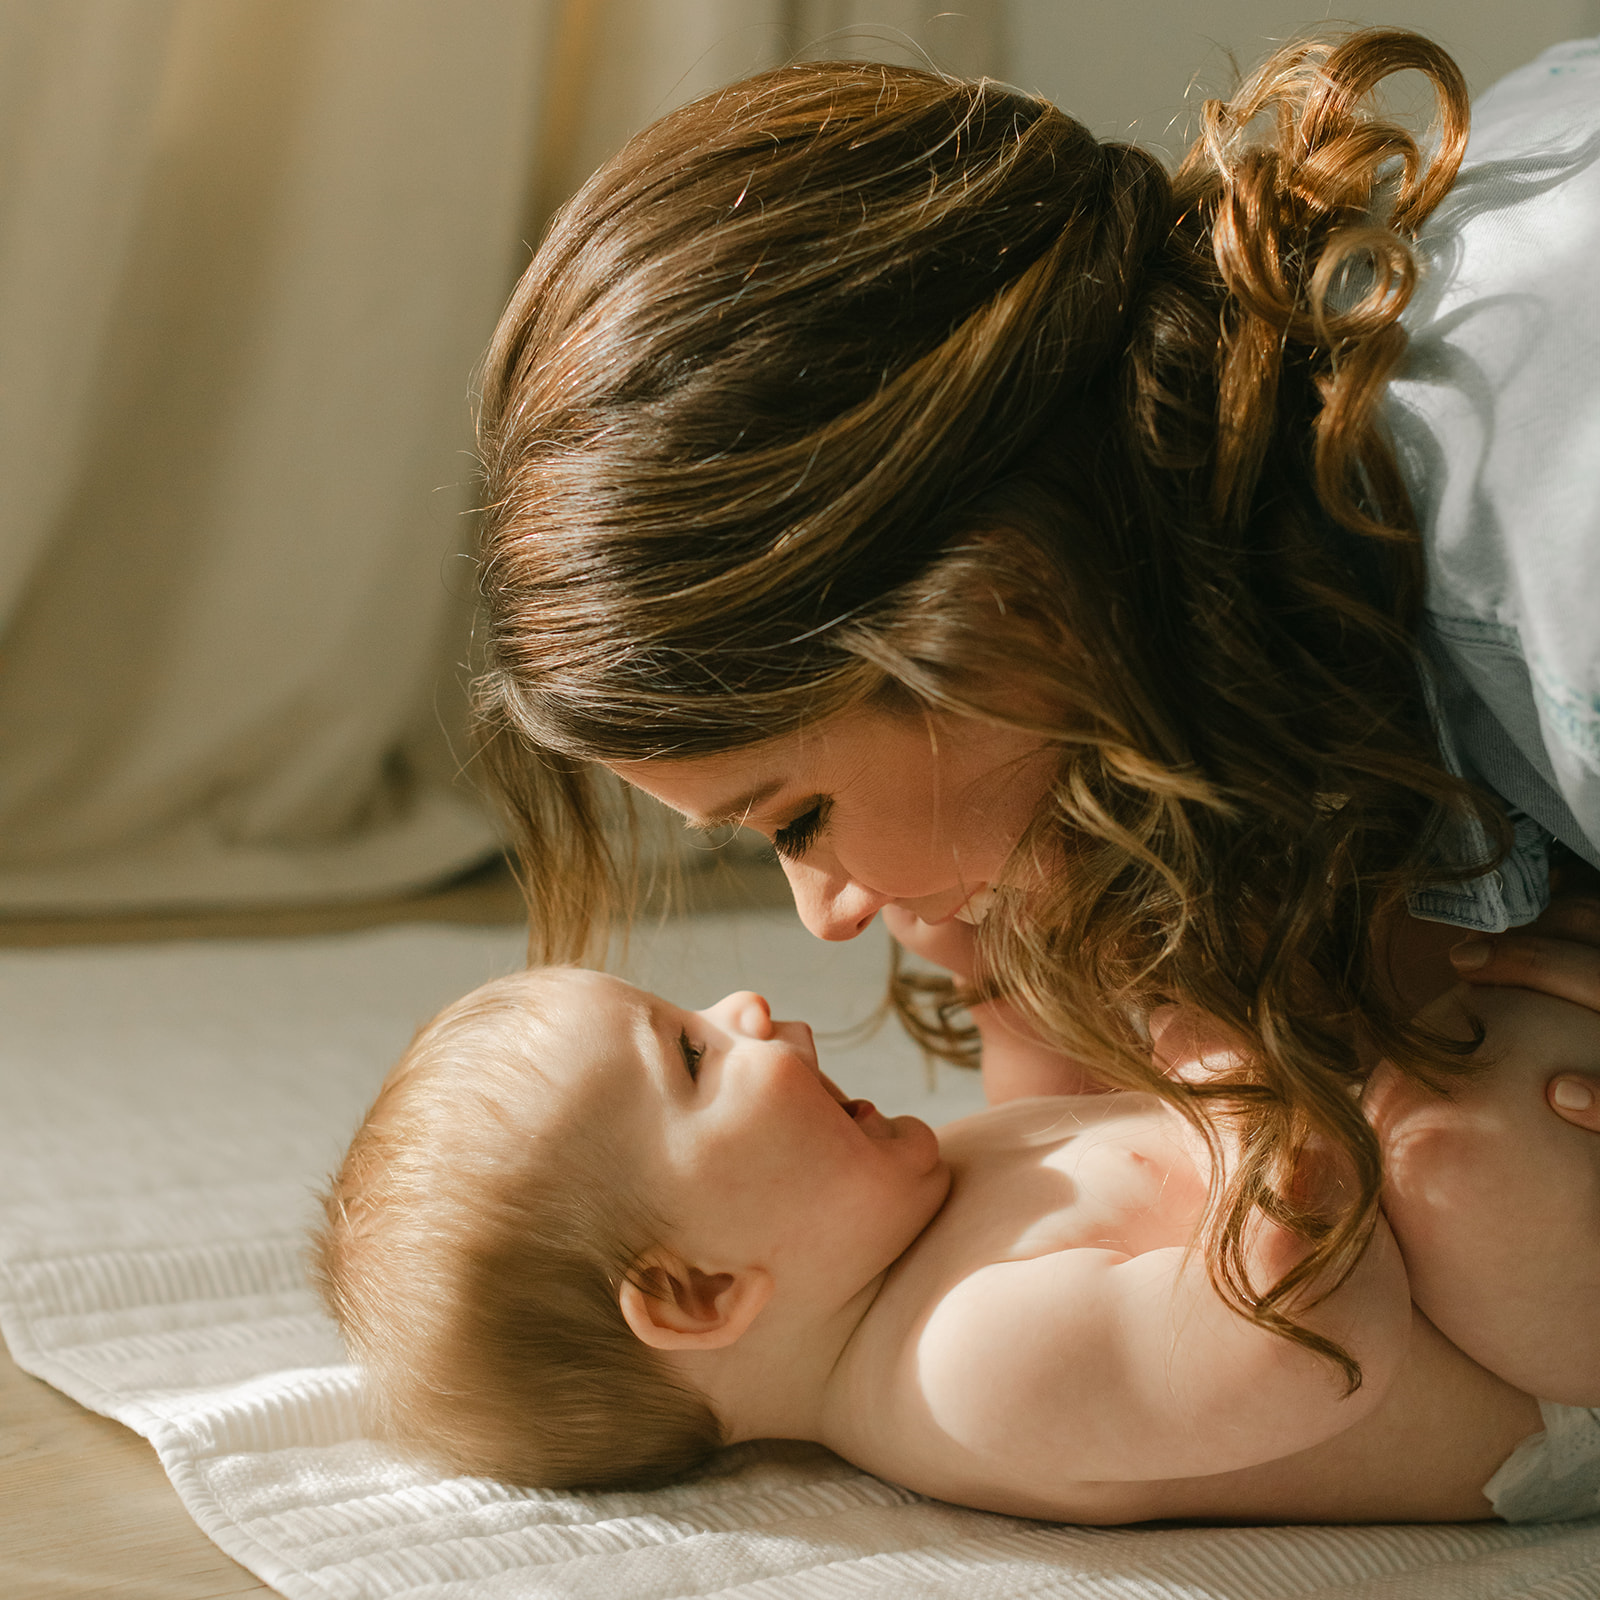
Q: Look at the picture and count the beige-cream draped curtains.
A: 1